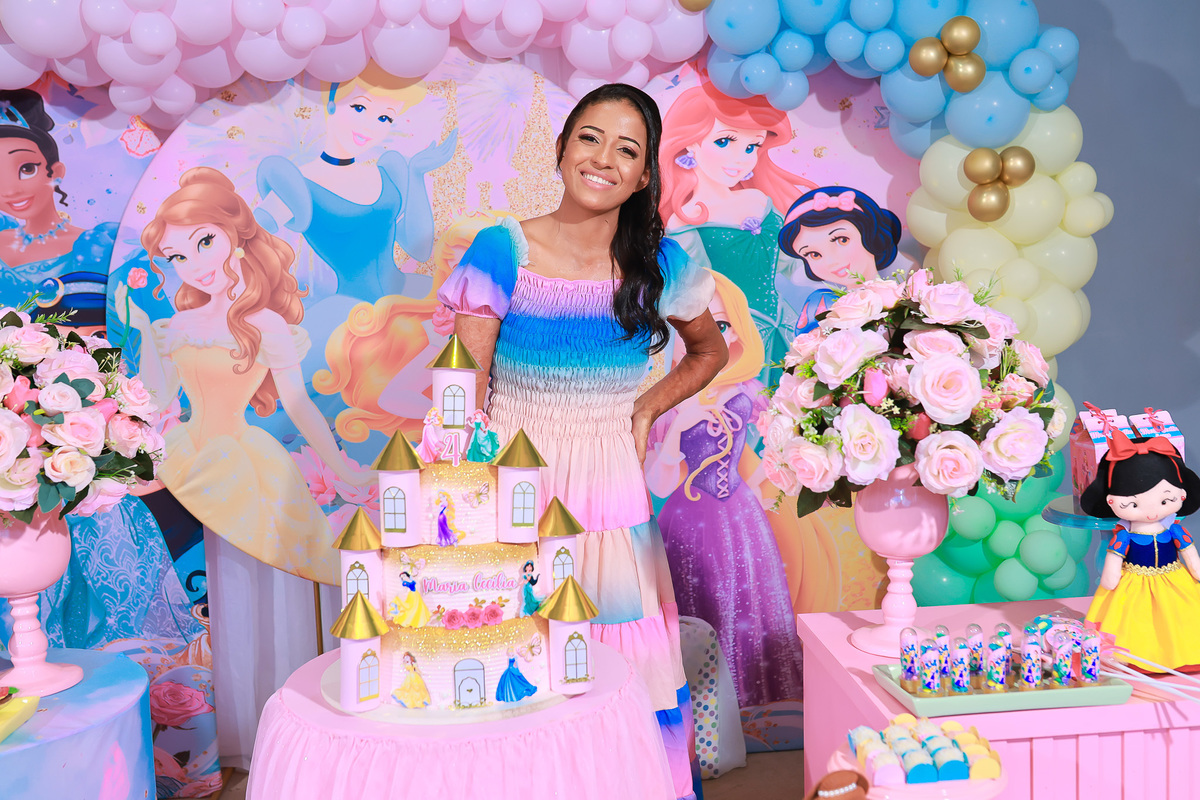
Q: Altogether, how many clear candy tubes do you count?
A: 11